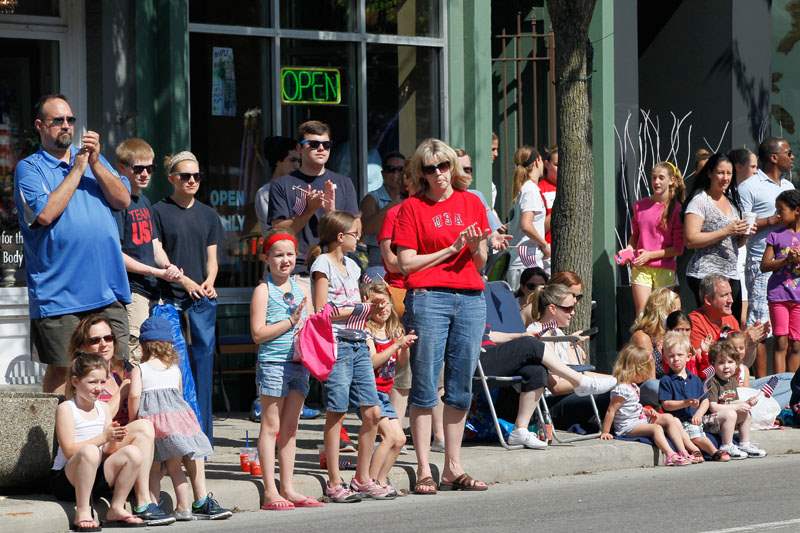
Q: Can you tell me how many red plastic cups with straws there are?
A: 2